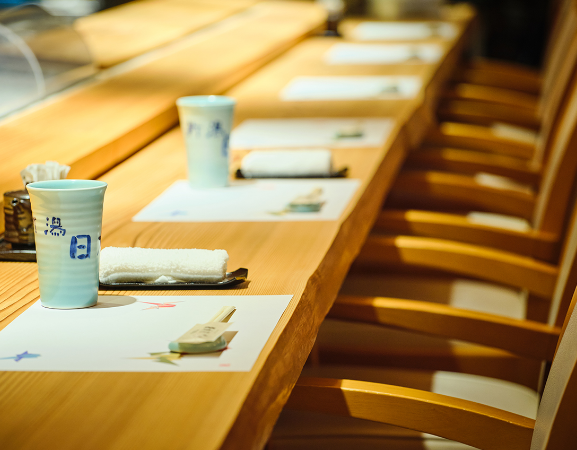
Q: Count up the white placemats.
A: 6